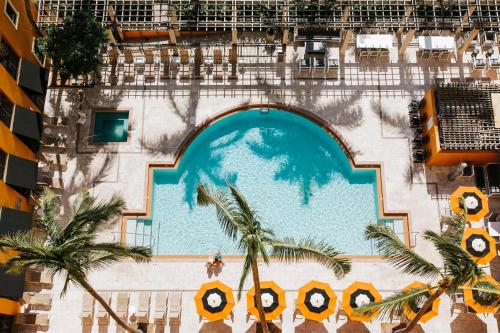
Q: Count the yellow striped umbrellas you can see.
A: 8